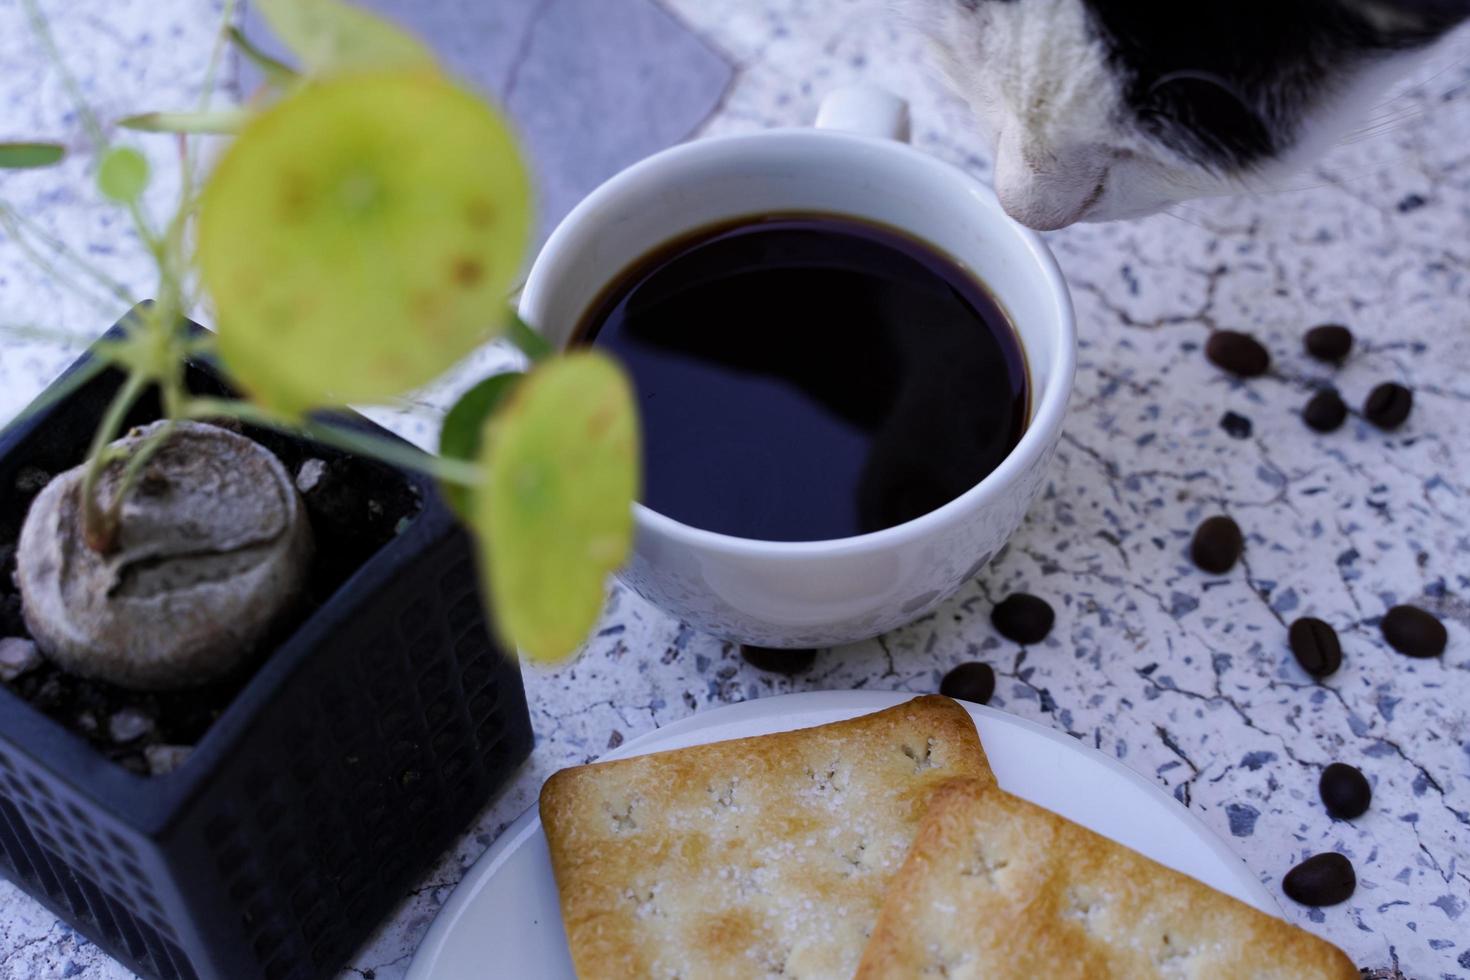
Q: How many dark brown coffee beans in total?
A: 12